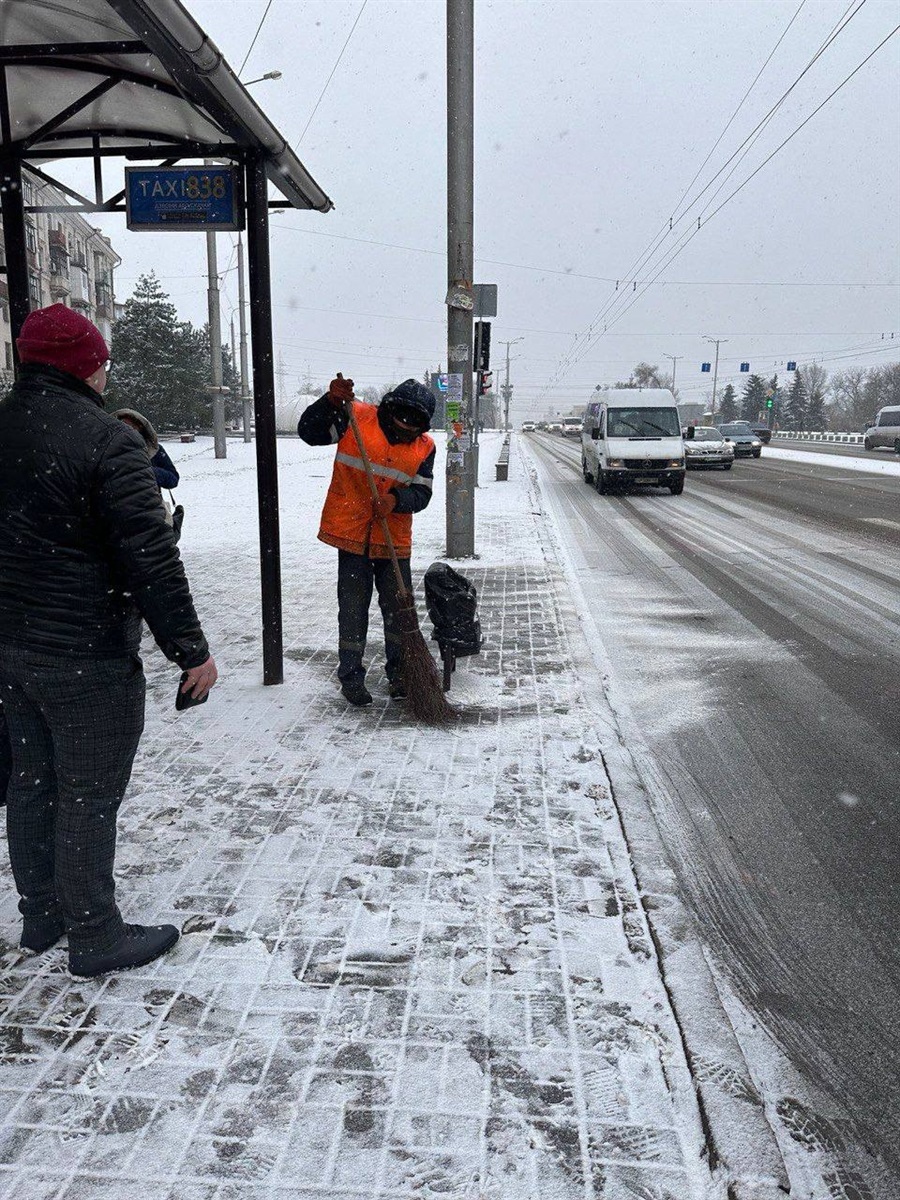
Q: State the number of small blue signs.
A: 3